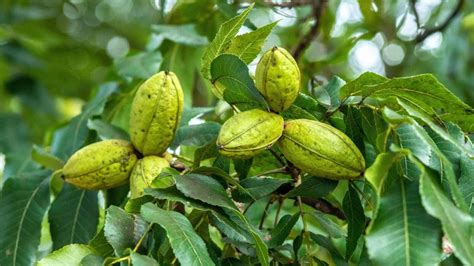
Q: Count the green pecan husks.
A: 6